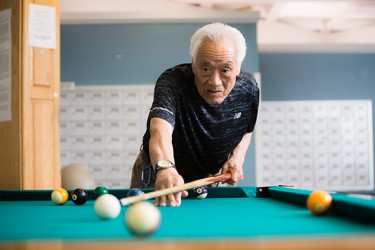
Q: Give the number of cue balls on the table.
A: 2